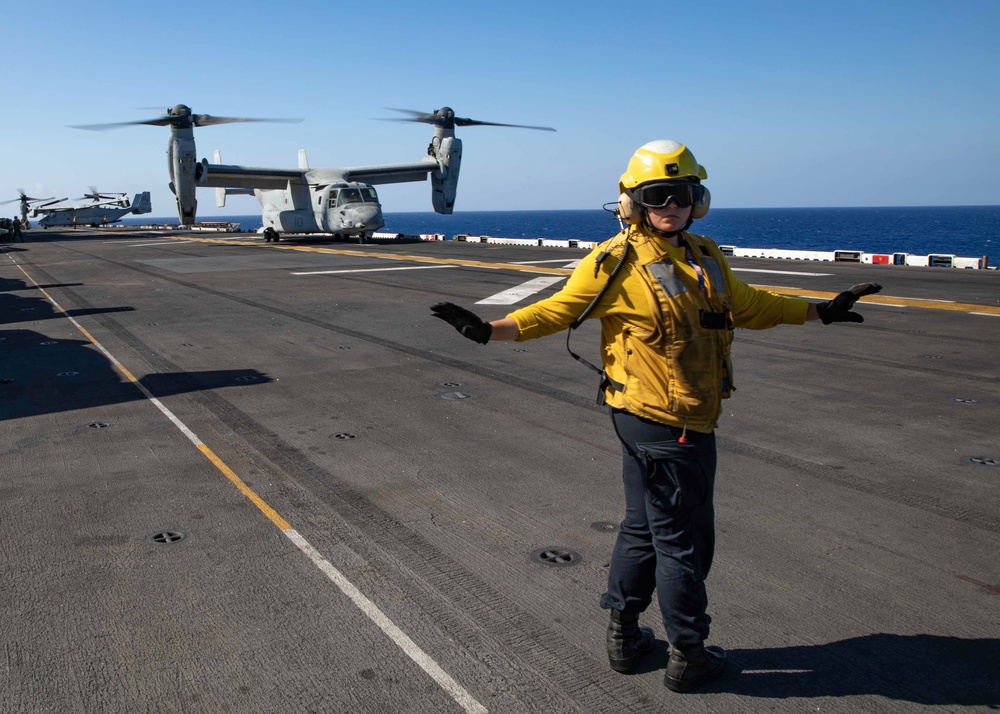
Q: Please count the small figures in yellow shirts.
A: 2